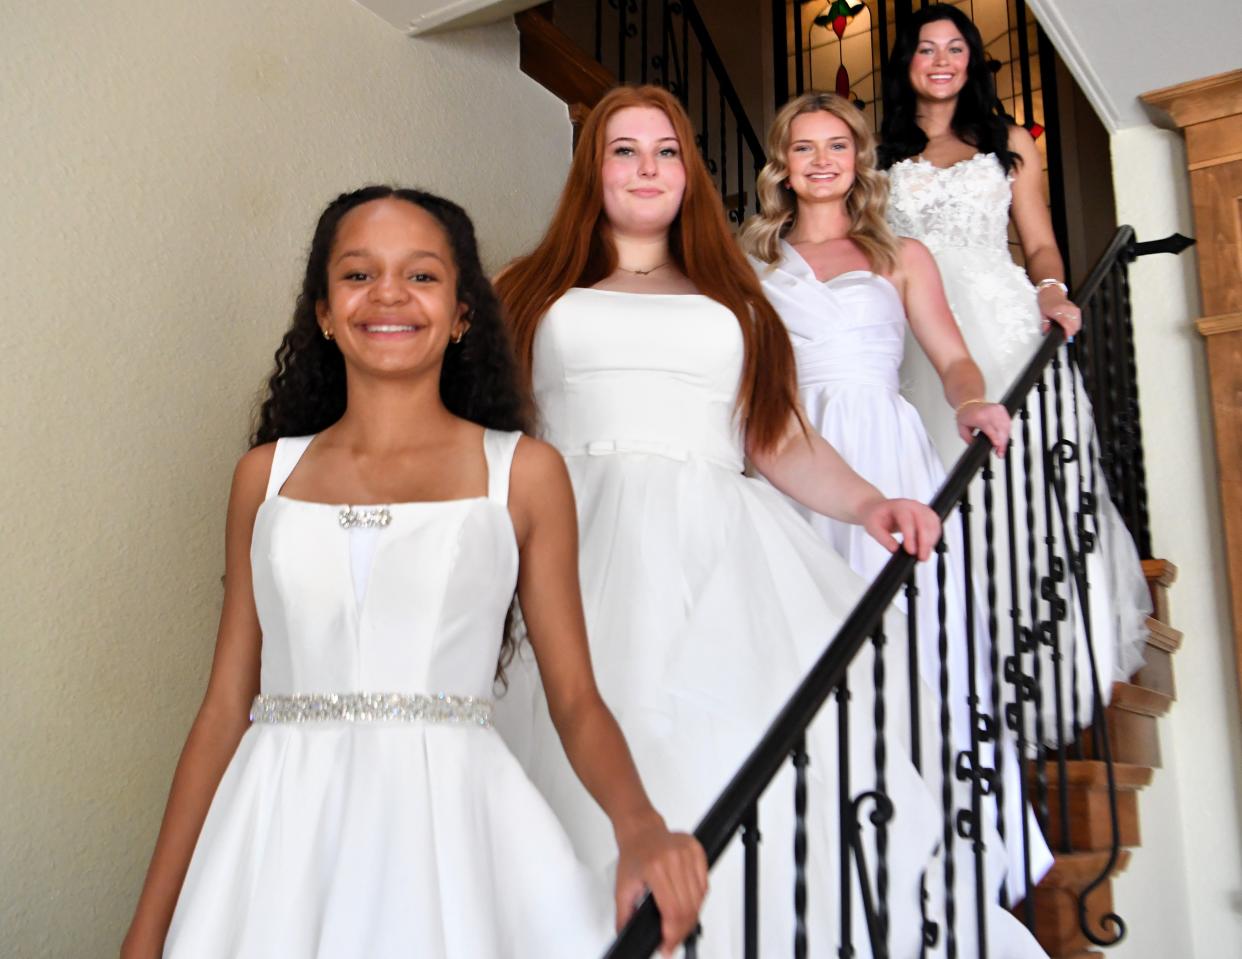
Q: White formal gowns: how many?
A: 4